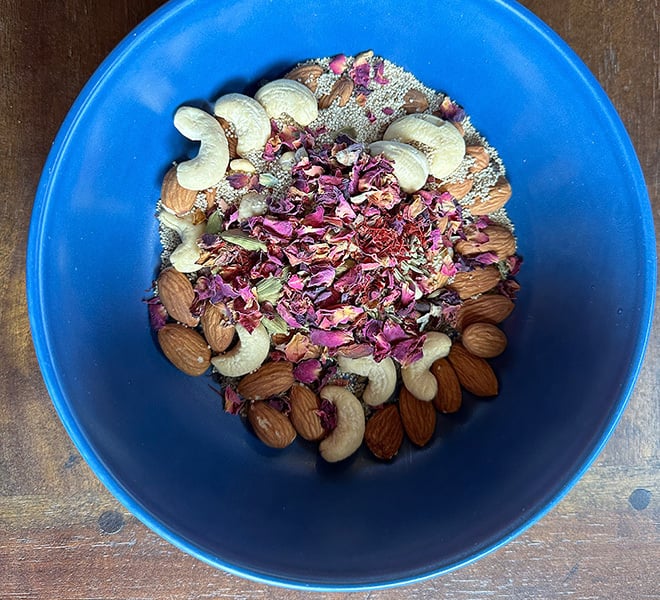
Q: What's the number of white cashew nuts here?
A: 10